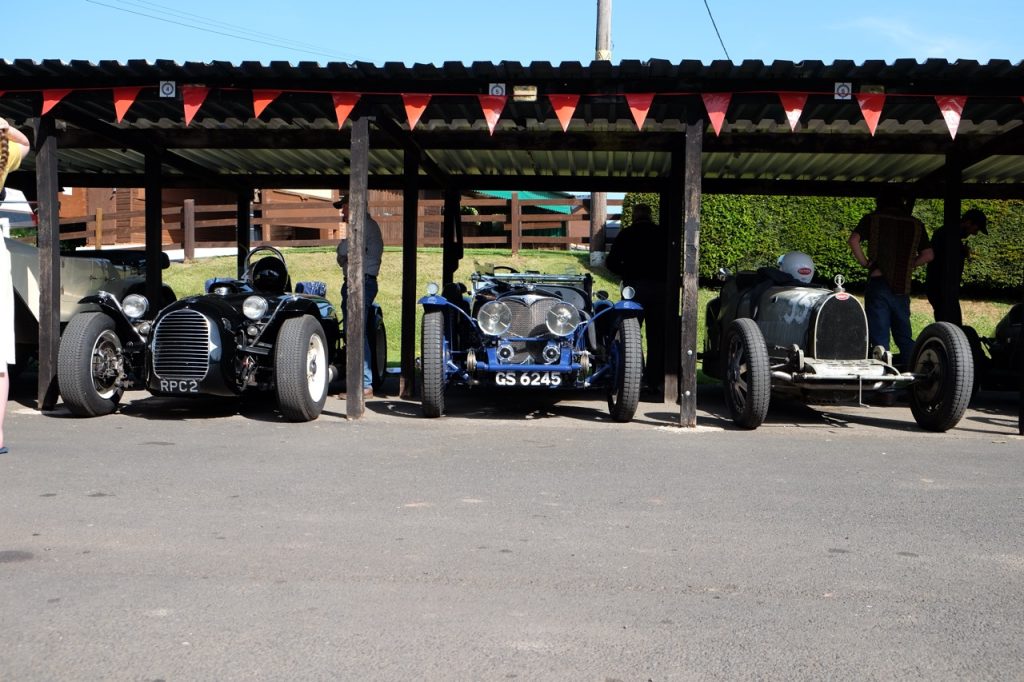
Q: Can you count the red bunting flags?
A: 13